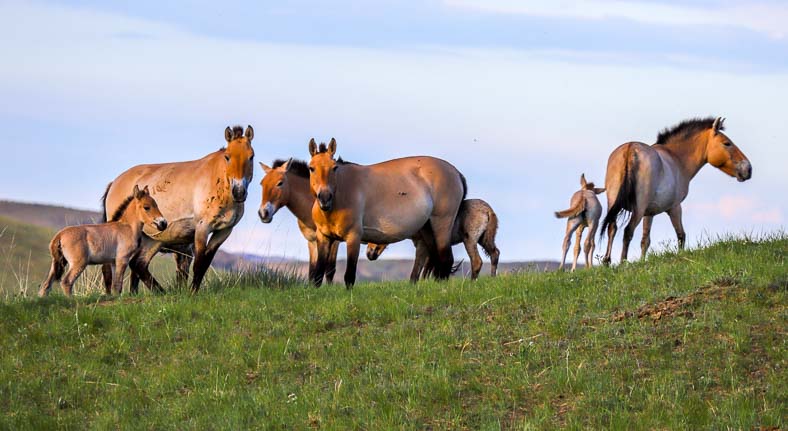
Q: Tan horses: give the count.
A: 7